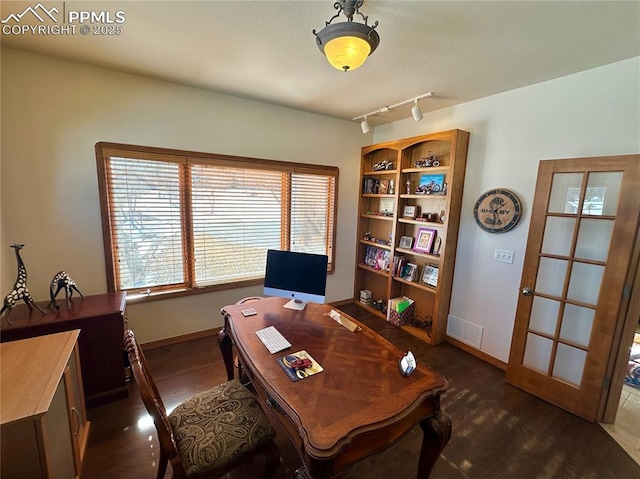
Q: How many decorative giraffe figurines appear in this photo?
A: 2